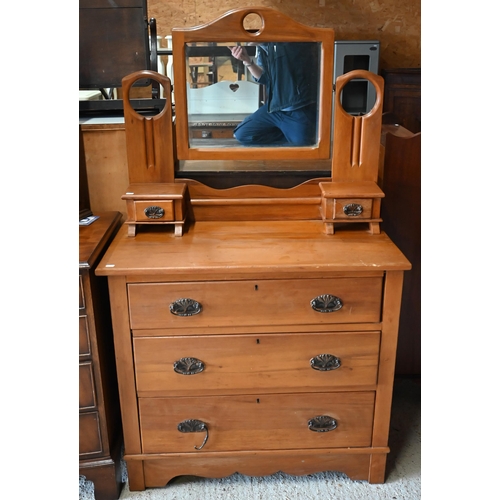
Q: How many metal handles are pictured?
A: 8